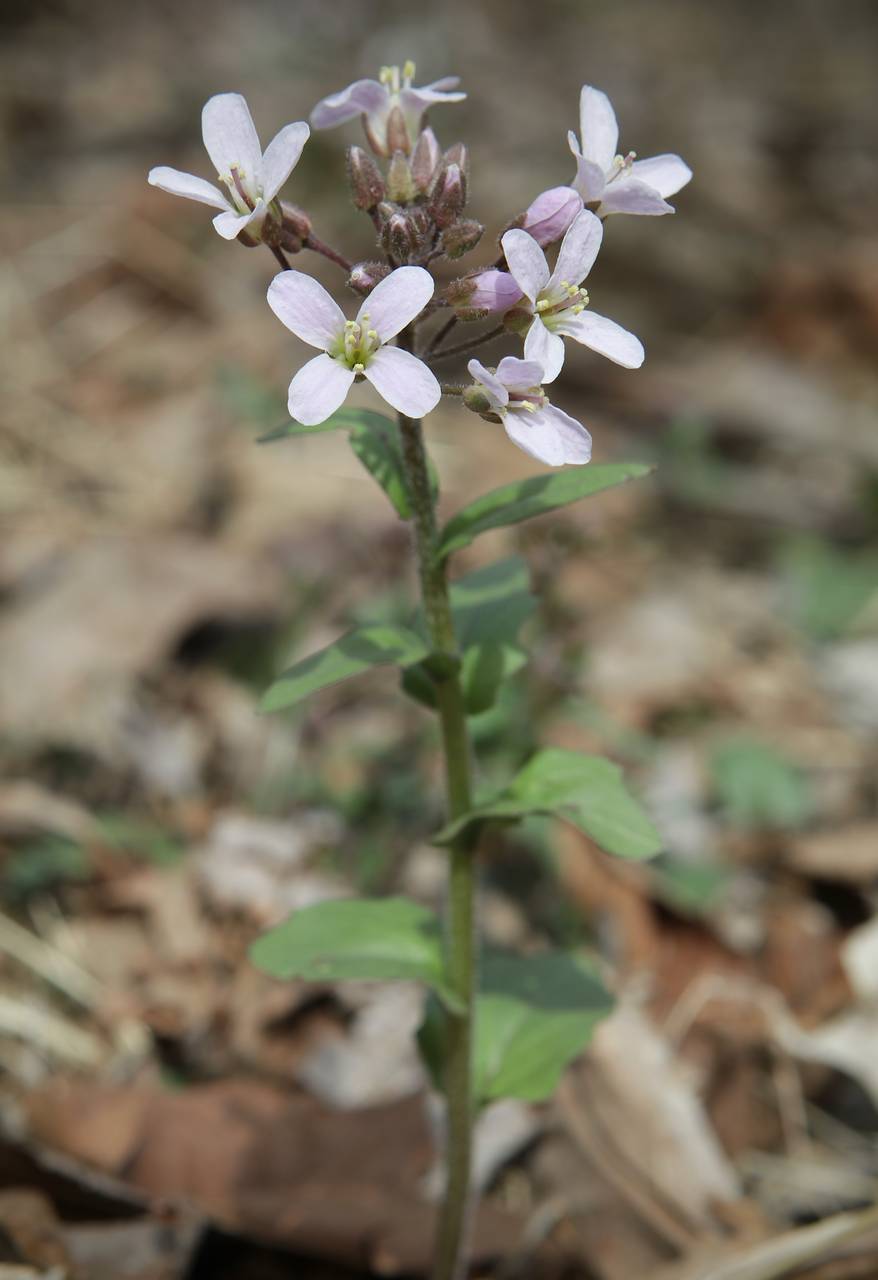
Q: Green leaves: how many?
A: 7